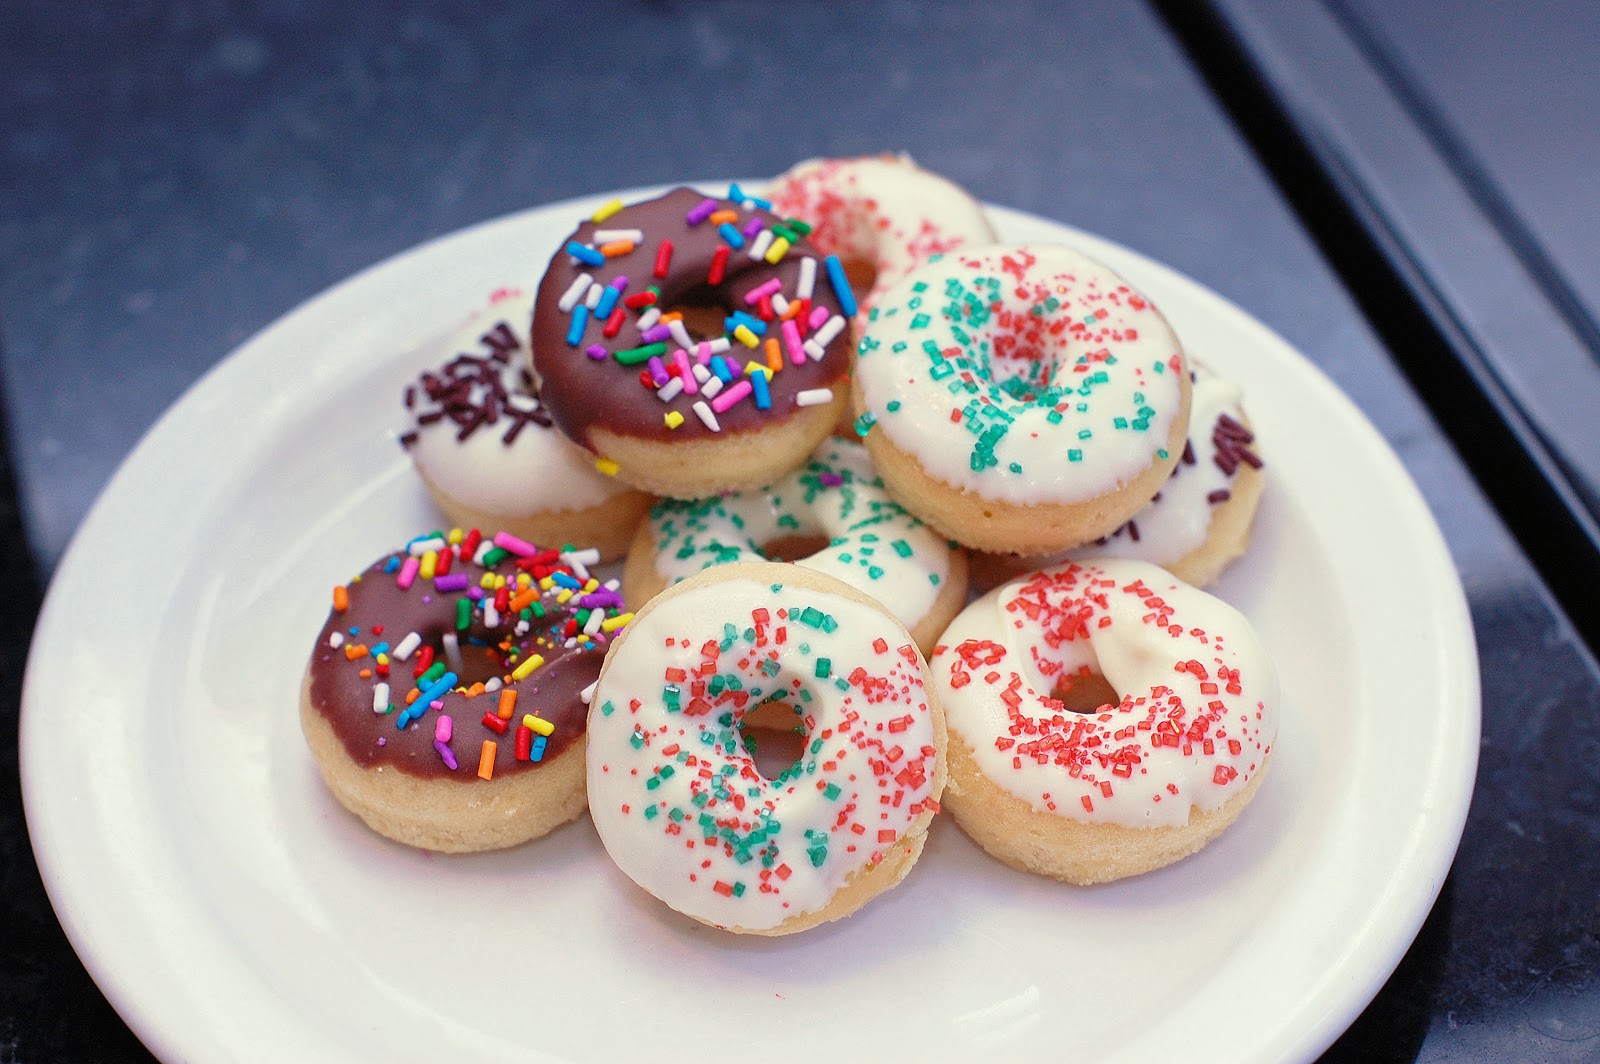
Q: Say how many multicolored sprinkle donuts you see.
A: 2